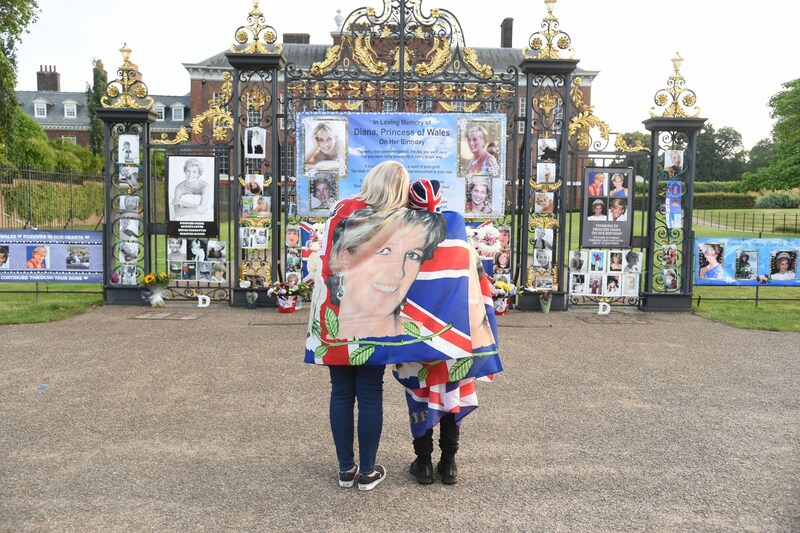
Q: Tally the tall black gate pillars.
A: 4